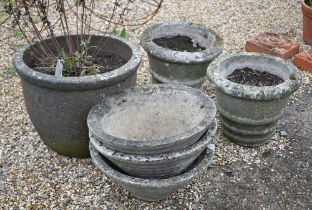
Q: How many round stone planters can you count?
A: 6